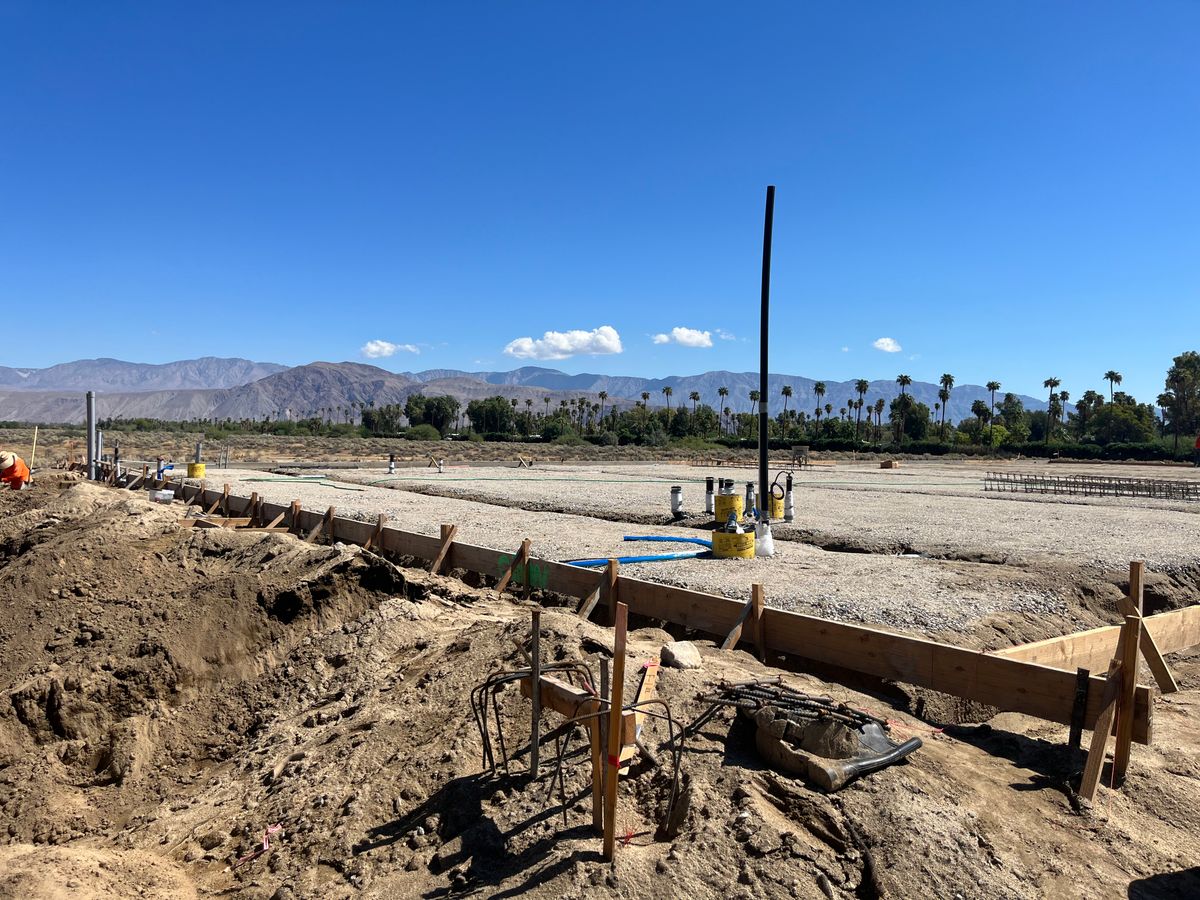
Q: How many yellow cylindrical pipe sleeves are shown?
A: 4